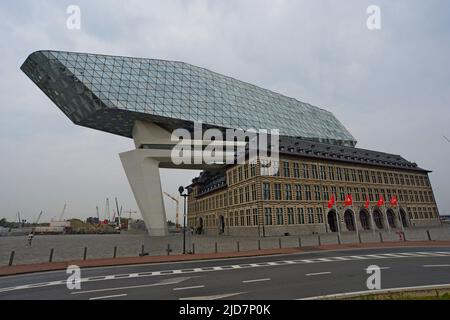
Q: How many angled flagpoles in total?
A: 5